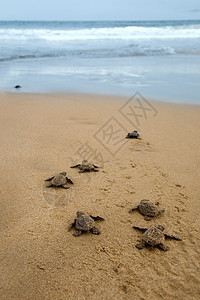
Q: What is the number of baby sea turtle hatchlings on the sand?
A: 6